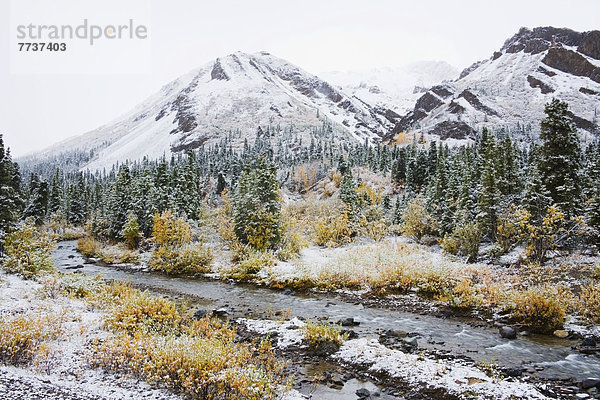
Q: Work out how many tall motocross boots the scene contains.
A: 0